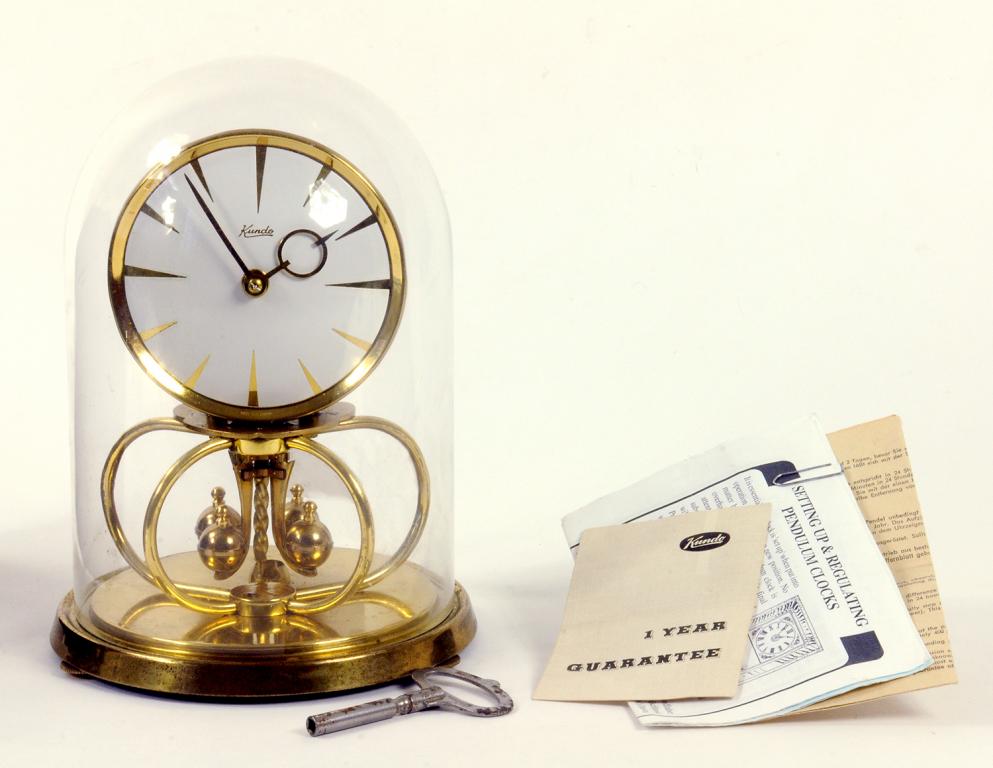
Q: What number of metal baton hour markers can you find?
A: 12